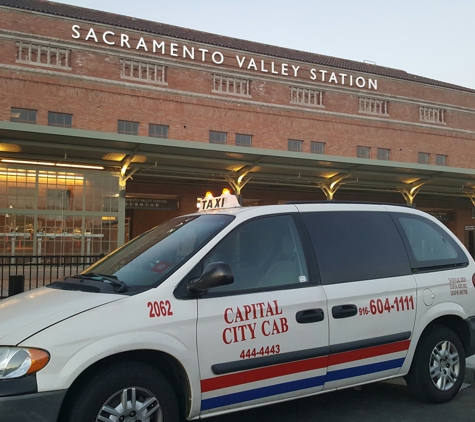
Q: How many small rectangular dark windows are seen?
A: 12